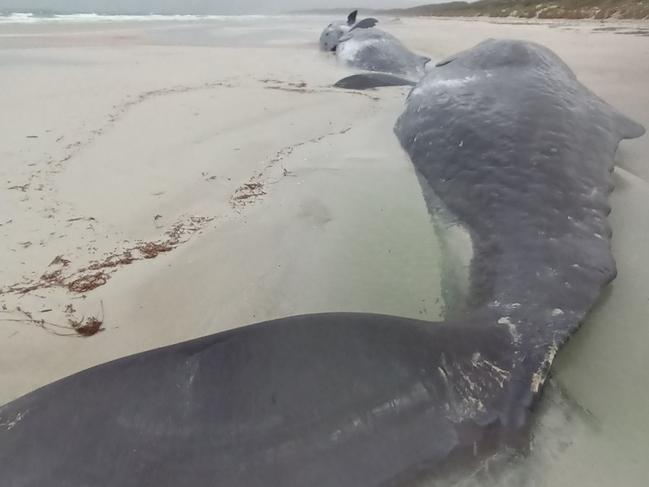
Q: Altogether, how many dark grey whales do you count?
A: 3